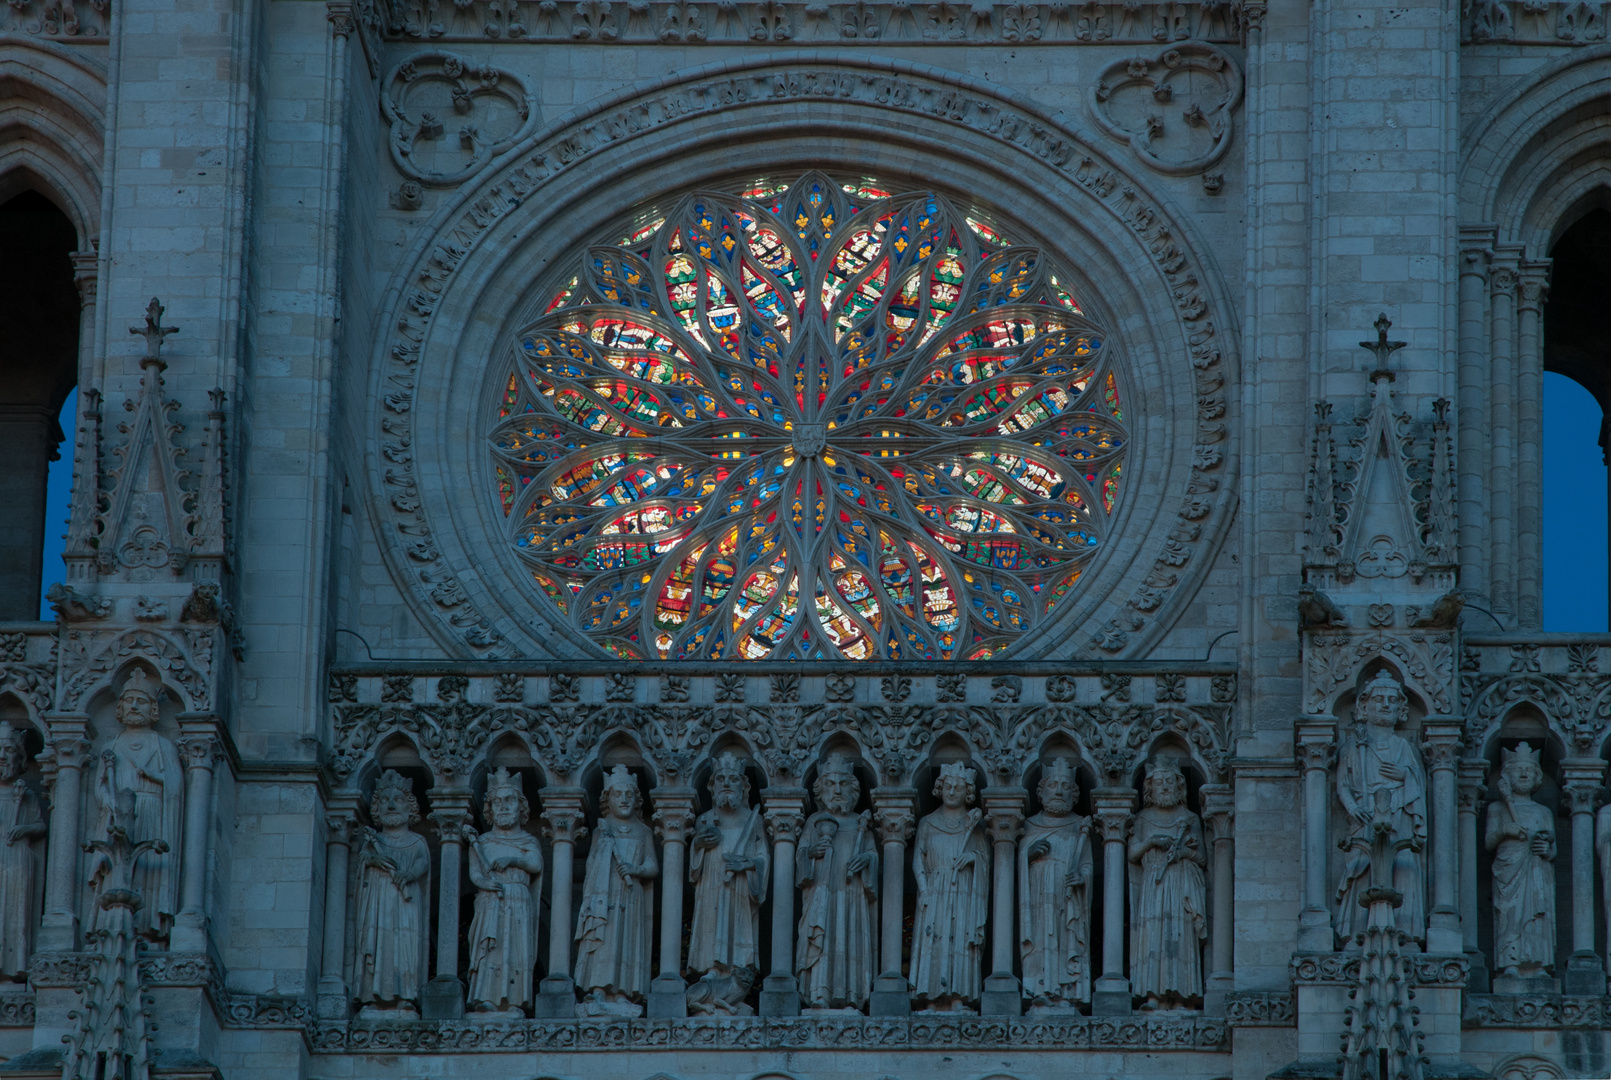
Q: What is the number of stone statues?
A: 12